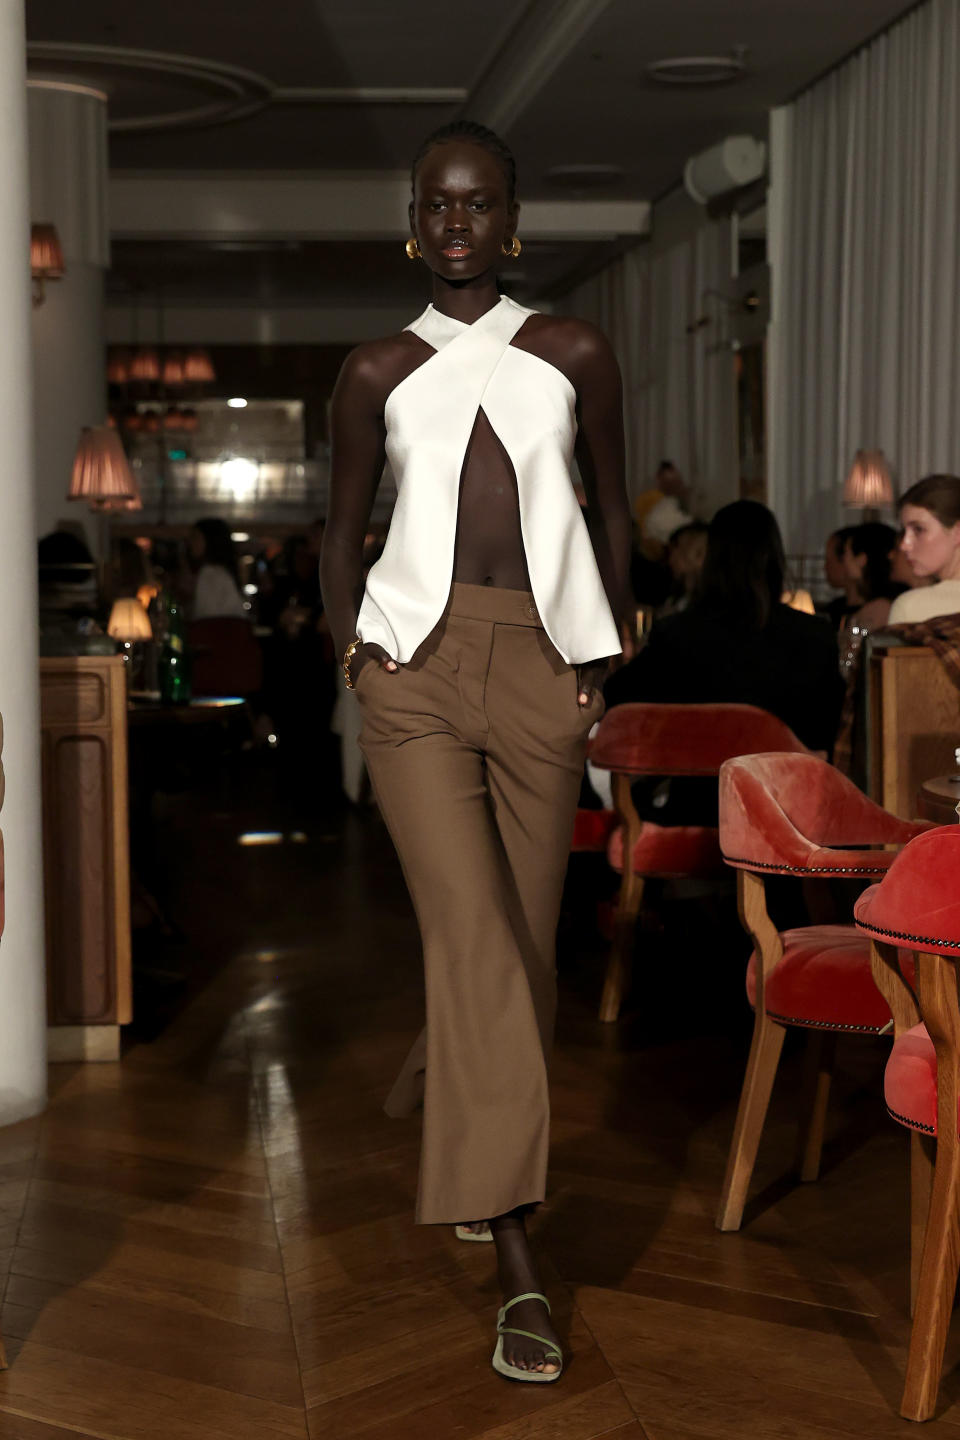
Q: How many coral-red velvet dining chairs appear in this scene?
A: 3